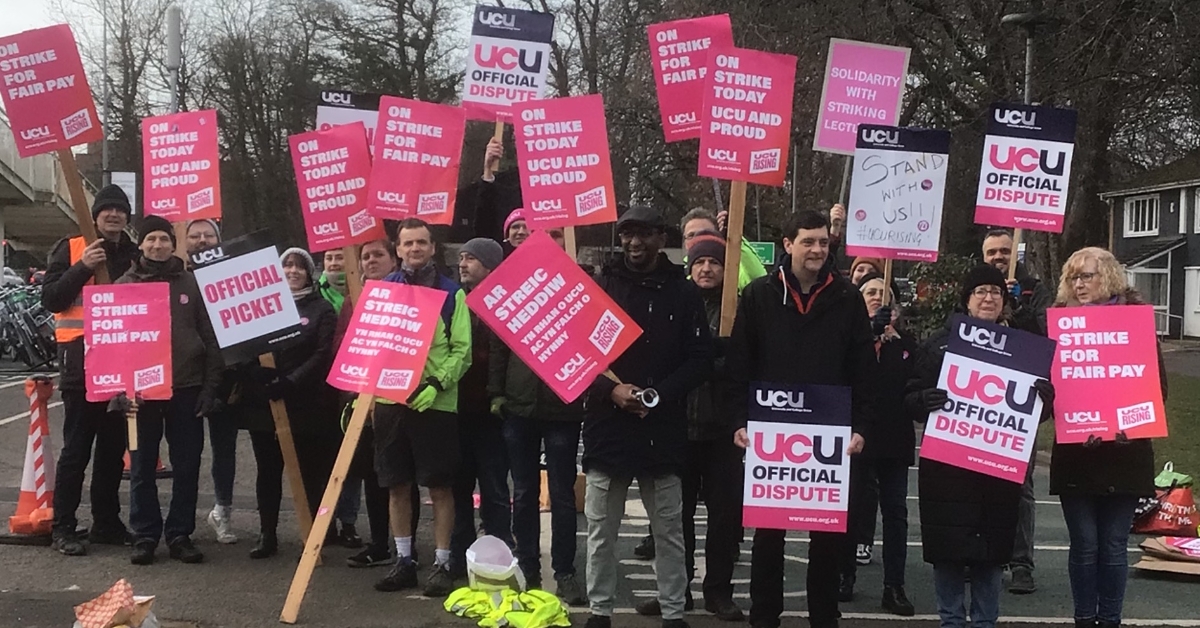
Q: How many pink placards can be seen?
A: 12